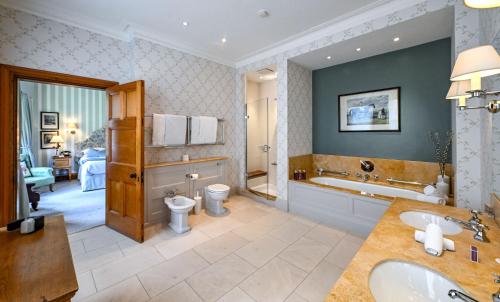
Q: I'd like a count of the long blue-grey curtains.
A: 1